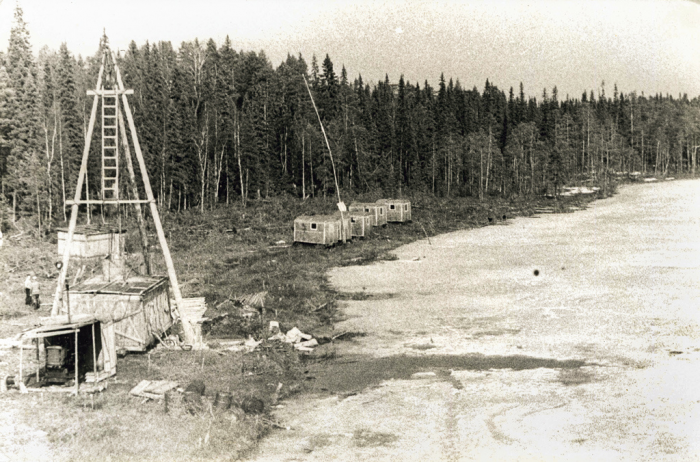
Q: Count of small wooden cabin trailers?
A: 4